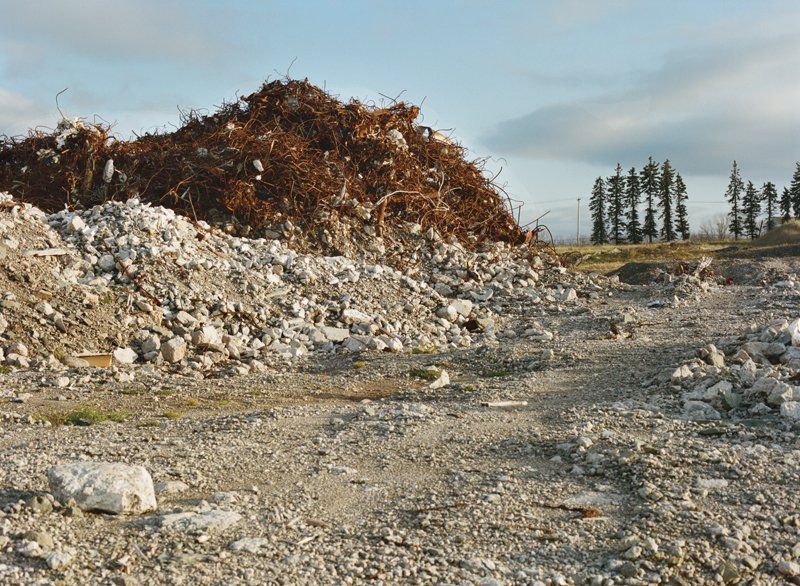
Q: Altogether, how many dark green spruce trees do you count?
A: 11